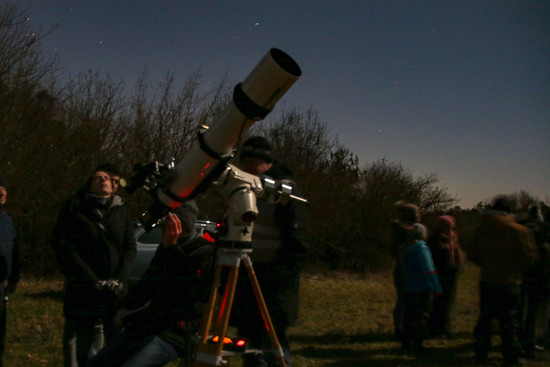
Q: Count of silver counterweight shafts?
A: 1